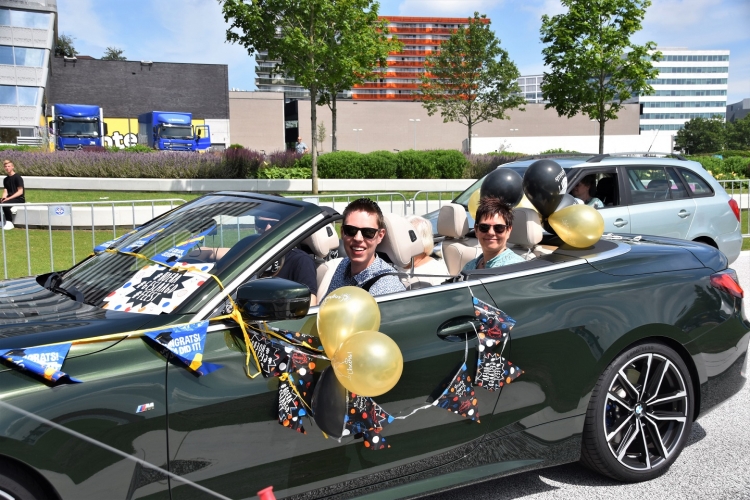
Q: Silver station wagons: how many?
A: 1